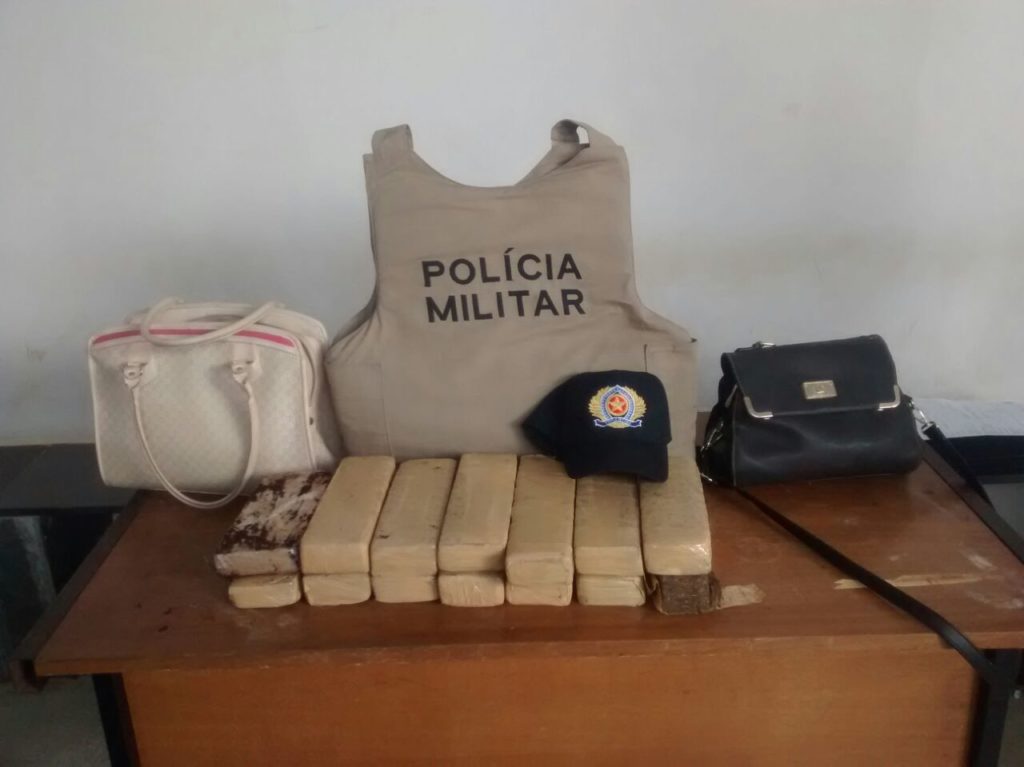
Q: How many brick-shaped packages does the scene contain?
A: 14